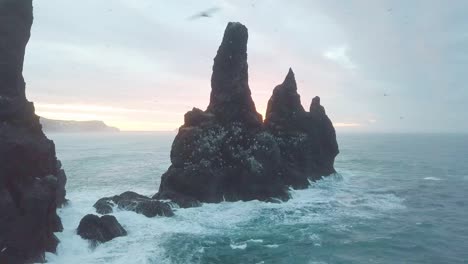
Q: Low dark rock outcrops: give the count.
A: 2